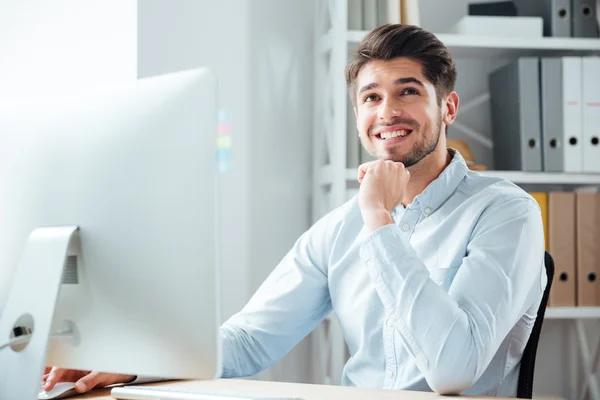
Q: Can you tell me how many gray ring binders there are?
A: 4